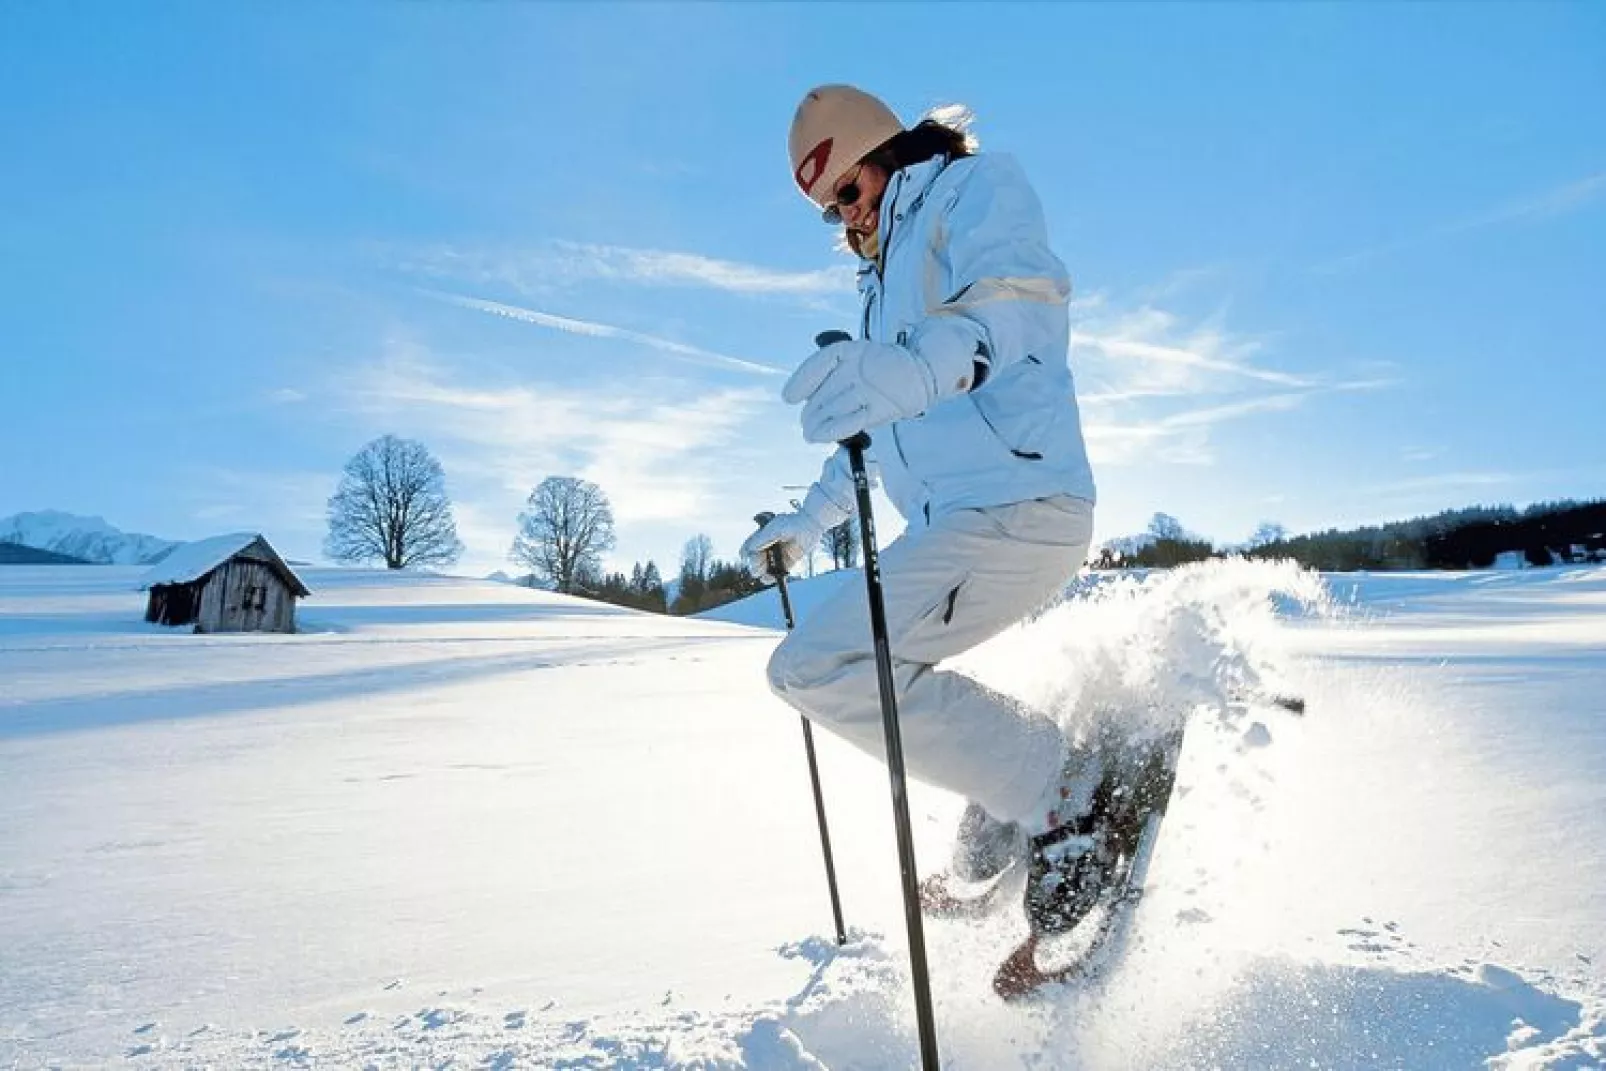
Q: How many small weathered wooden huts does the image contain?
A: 1